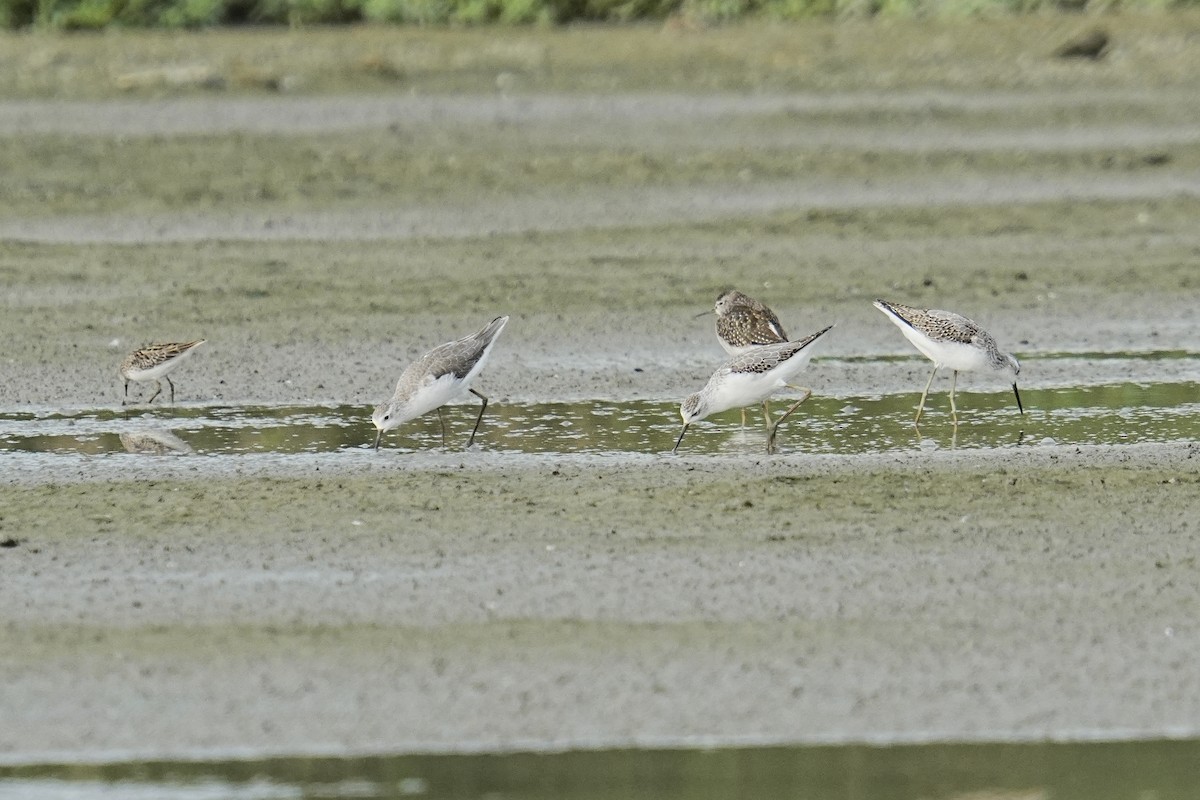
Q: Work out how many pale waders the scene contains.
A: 3